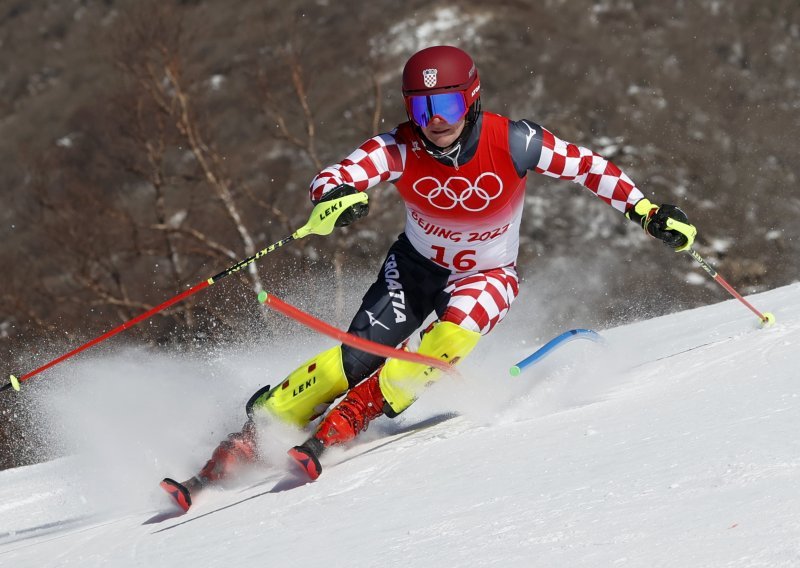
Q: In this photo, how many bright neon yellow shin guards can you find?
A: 2